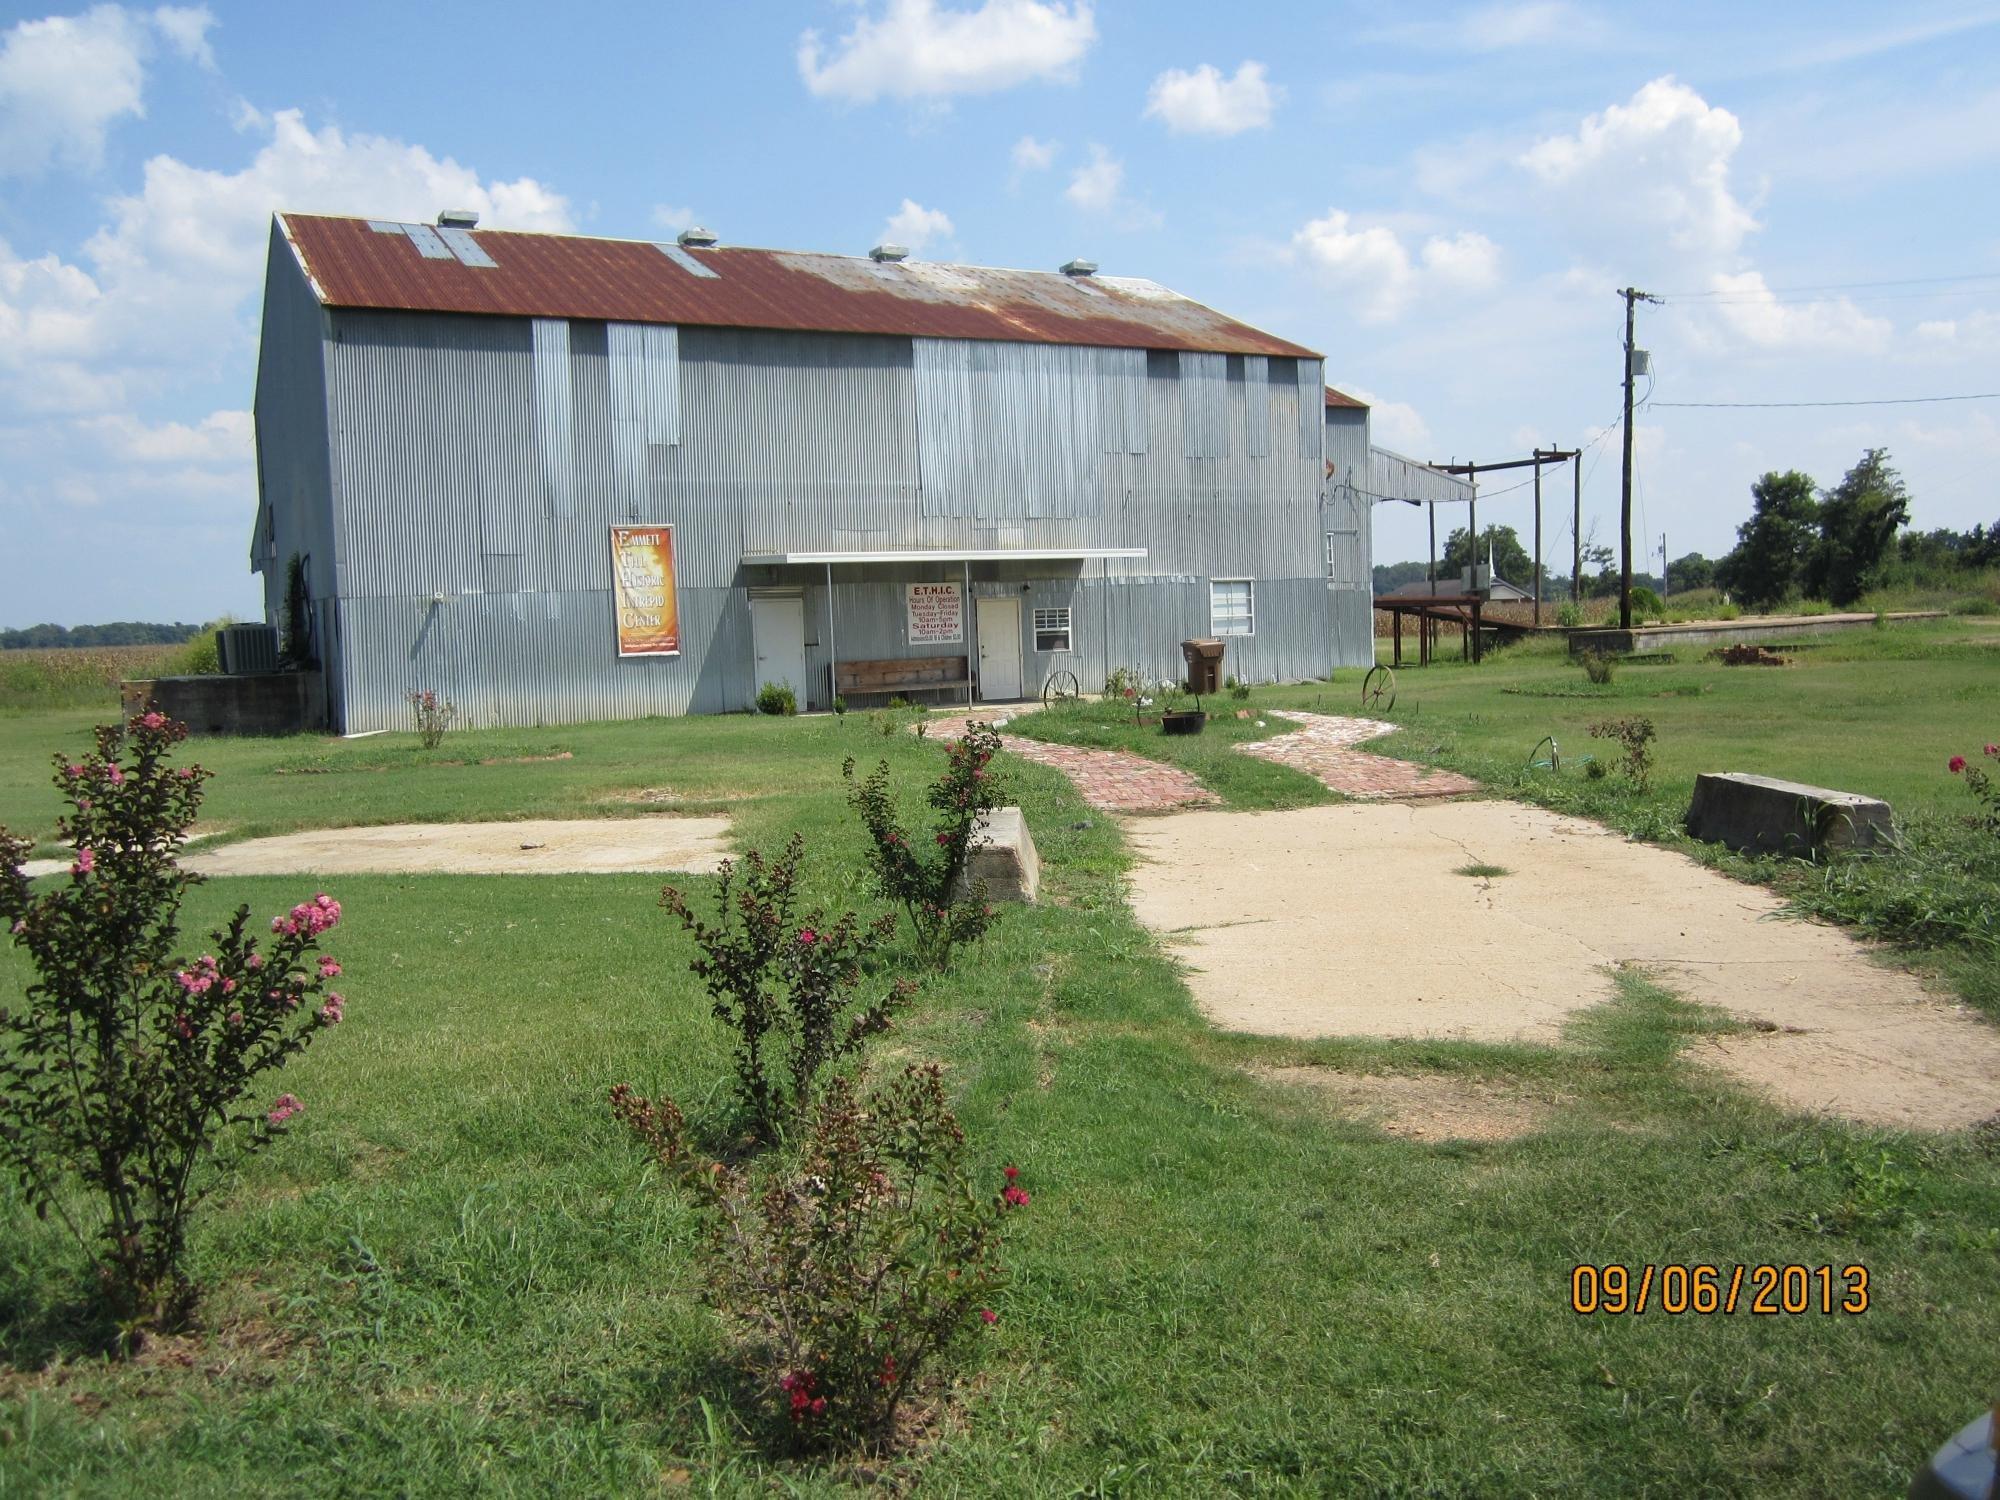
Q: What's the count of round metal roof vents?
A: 4